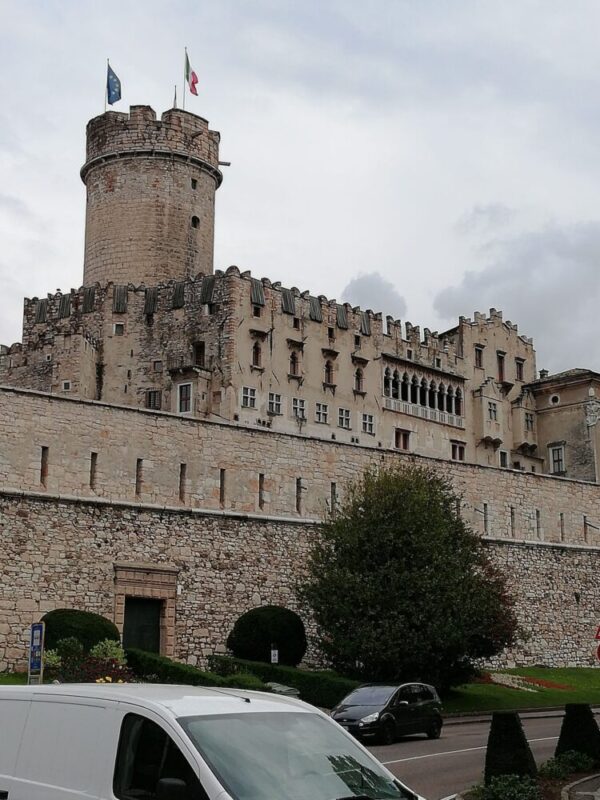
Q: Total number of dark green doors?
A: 1